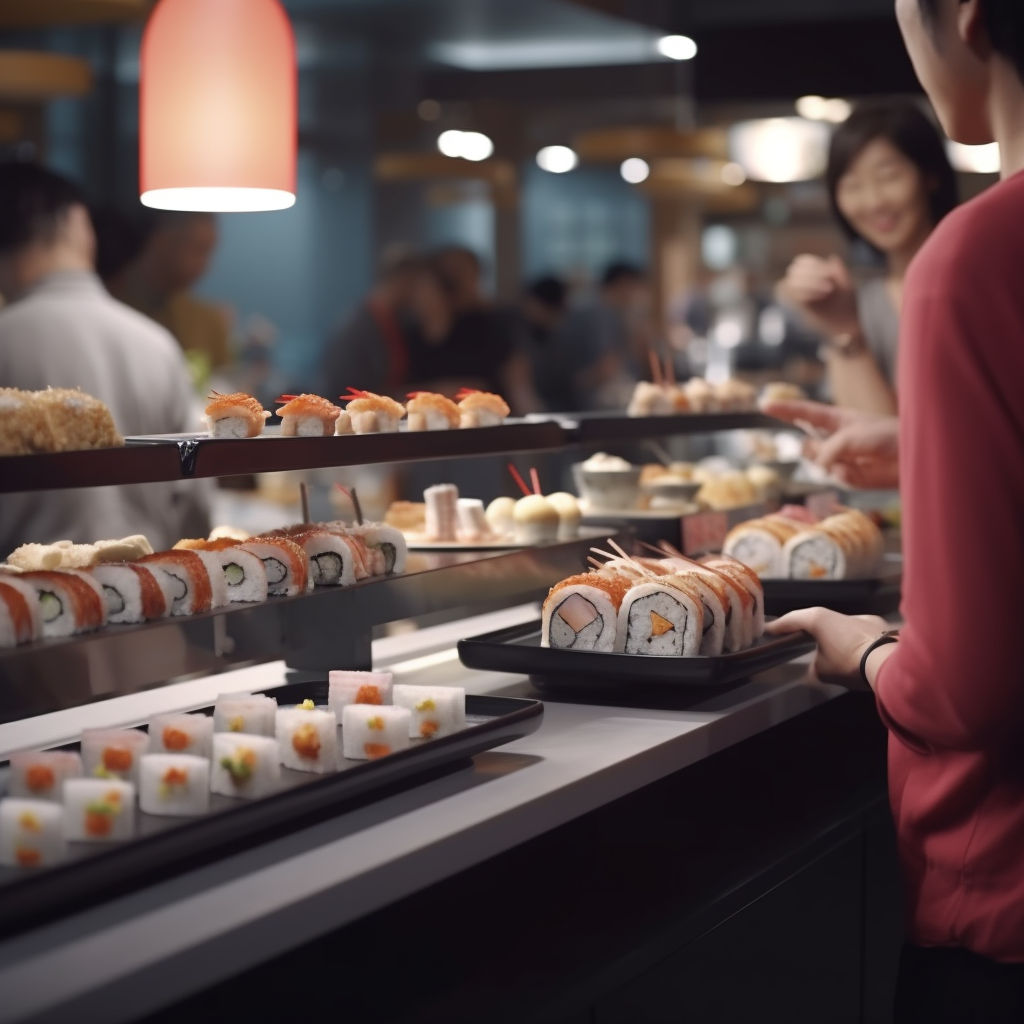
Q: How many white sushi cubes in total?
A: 12